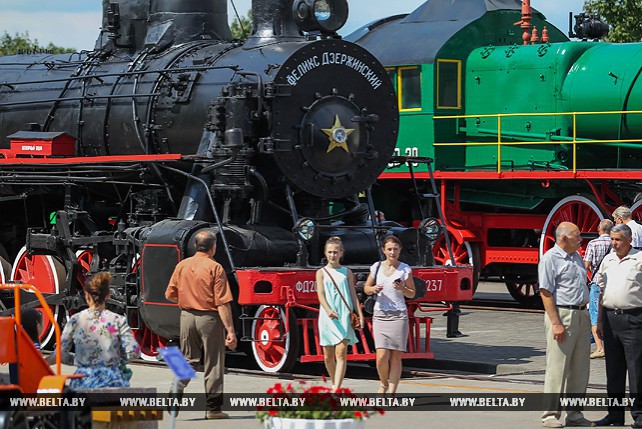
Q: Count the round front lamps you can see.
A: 3